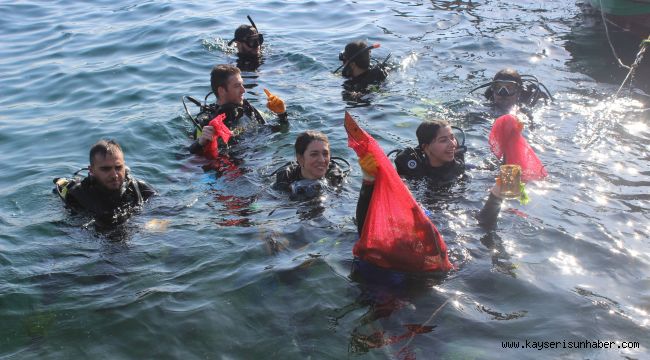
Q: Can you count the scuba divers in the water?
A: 7